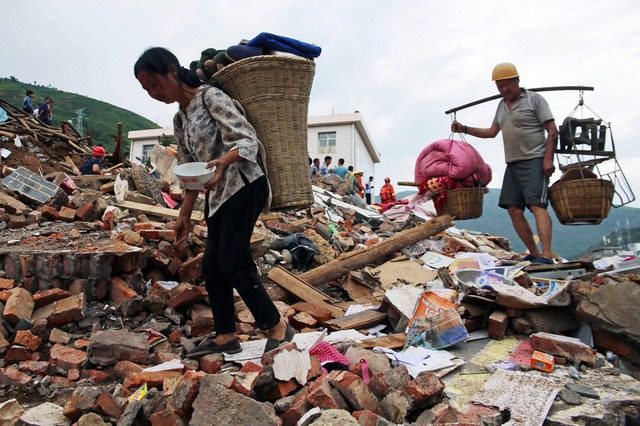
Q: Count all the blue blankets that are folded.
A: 1